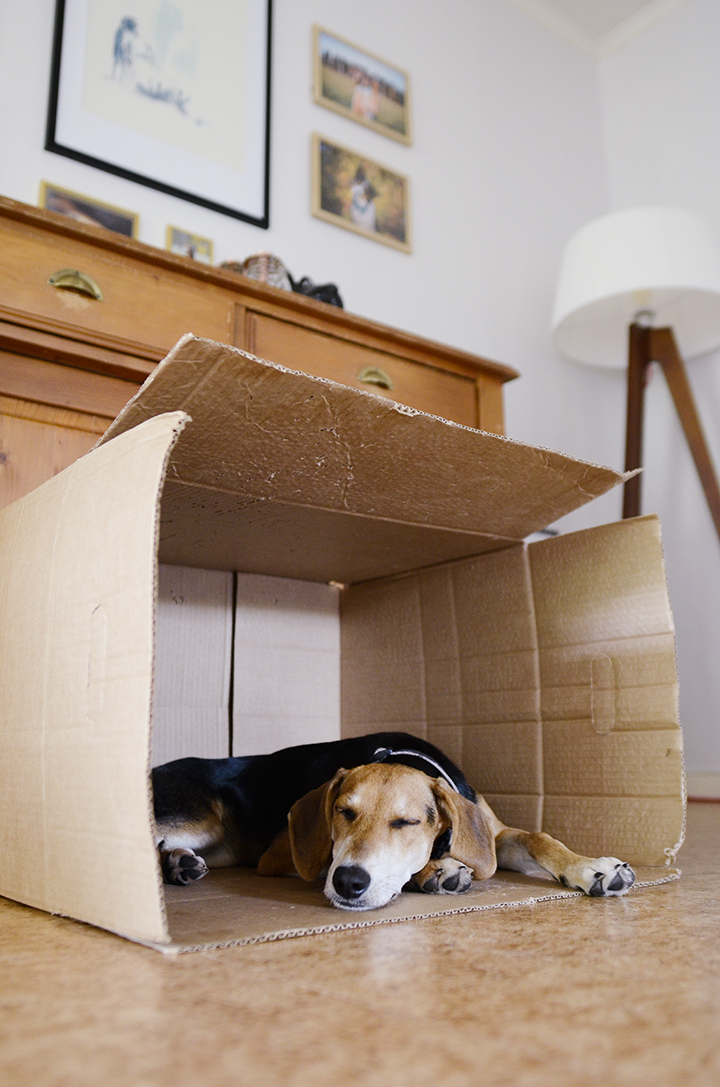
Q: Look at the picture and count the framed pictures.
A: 5